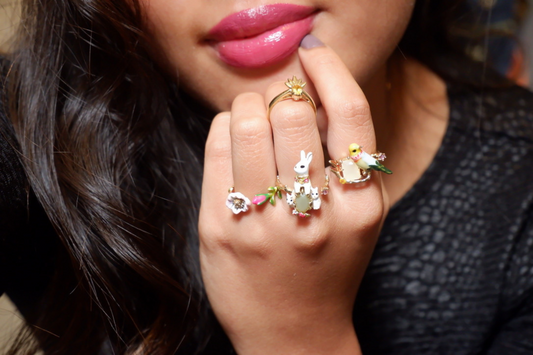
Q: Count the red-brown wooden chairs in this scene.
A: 0